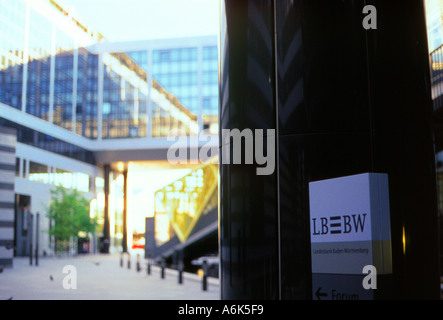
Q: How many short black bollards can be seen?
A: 7